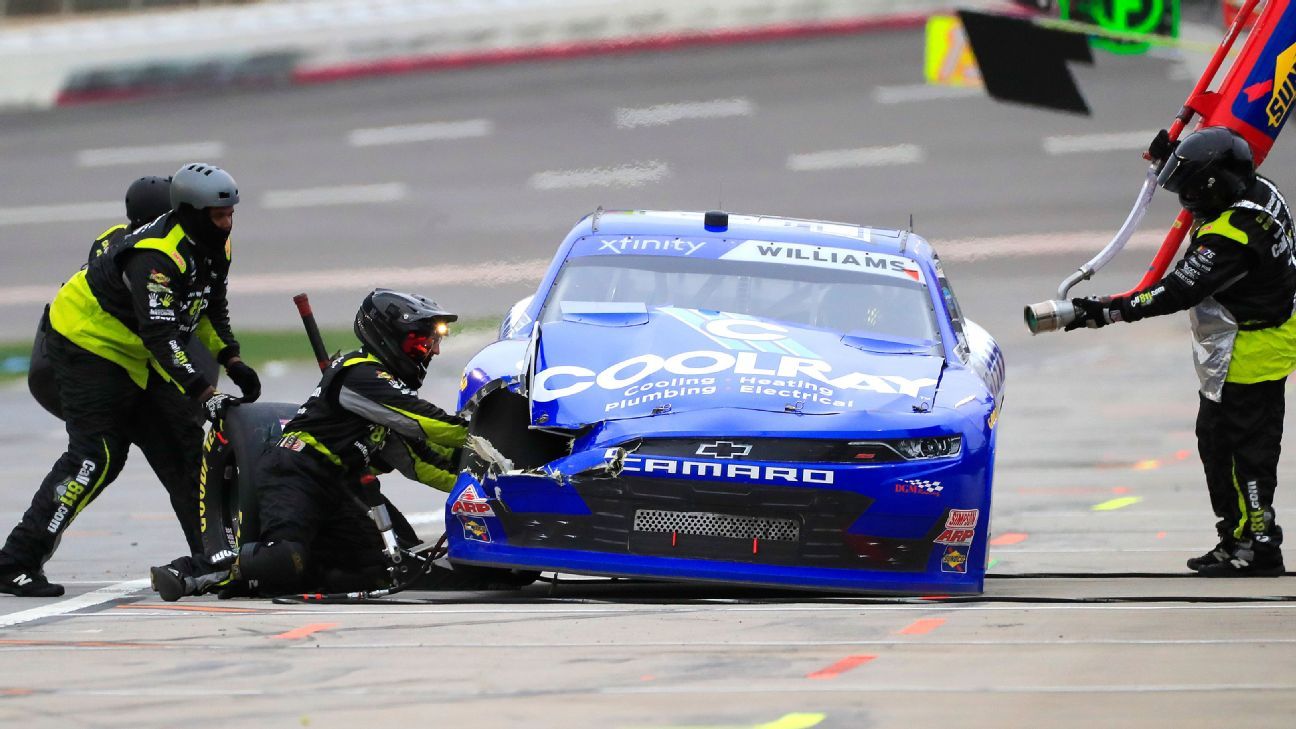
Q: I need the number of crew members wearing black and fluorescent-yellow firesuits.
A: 4